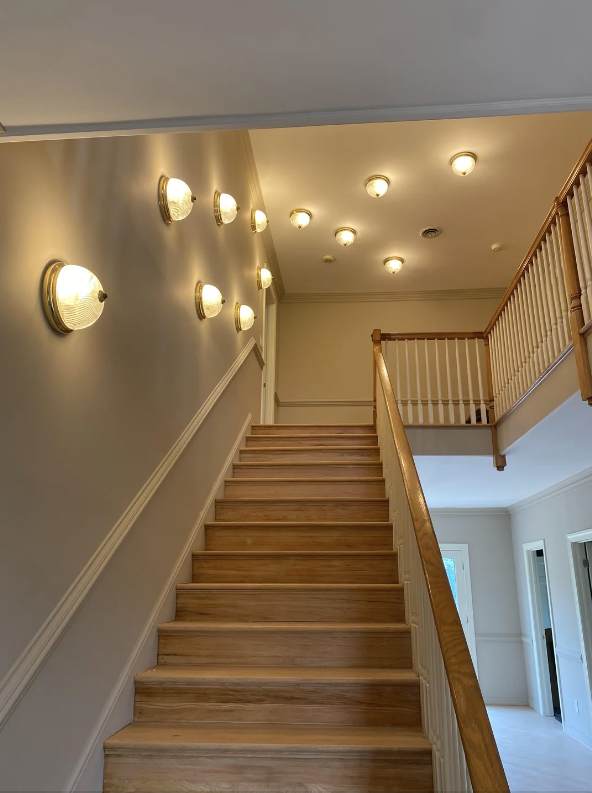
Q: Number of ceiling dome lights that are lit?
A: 5